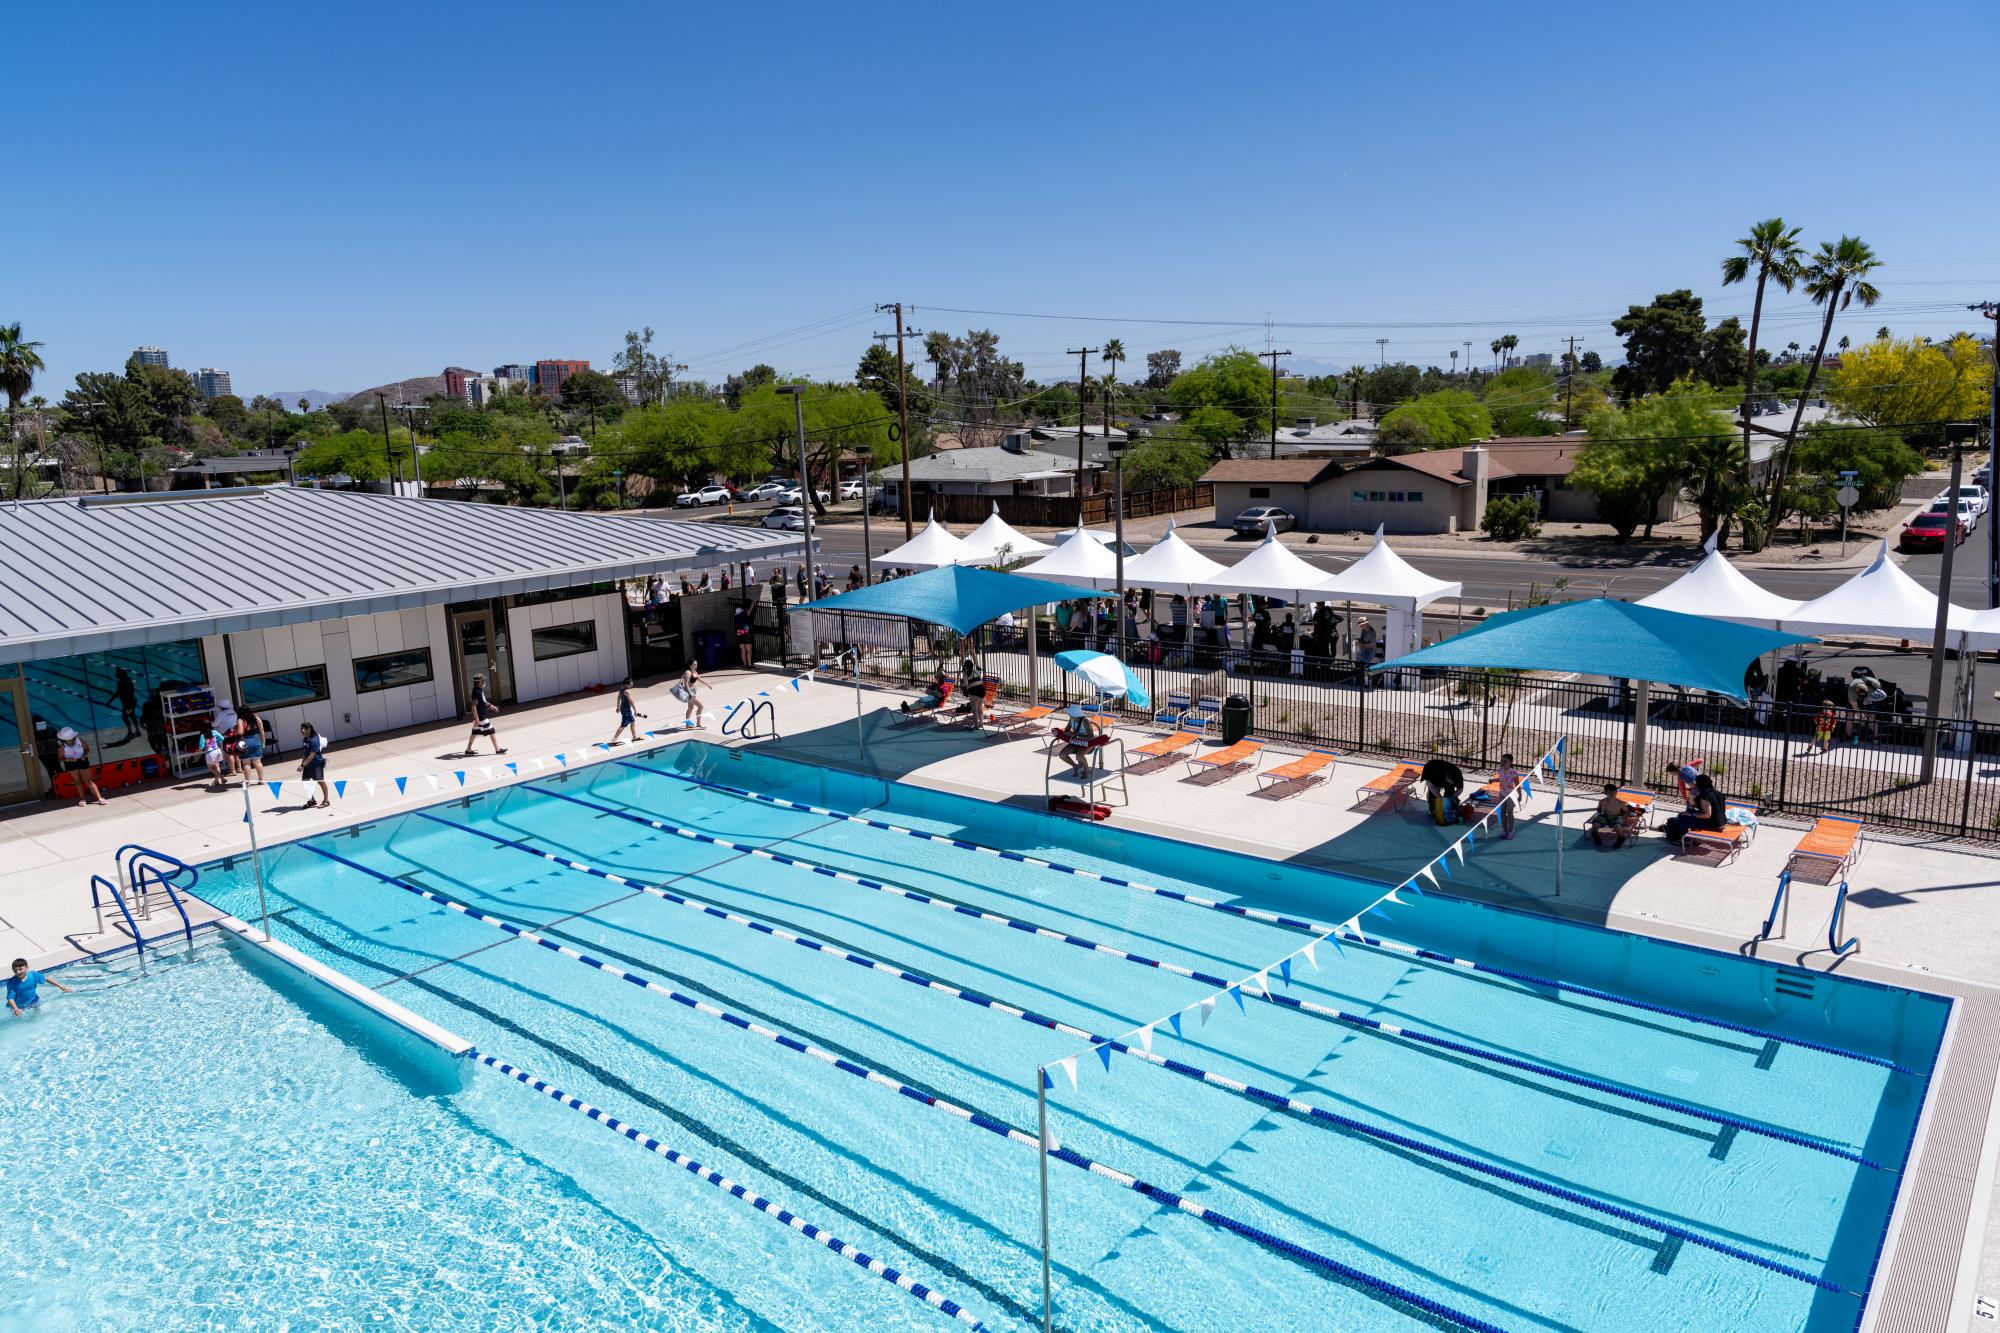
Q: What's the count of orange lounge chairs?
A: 12